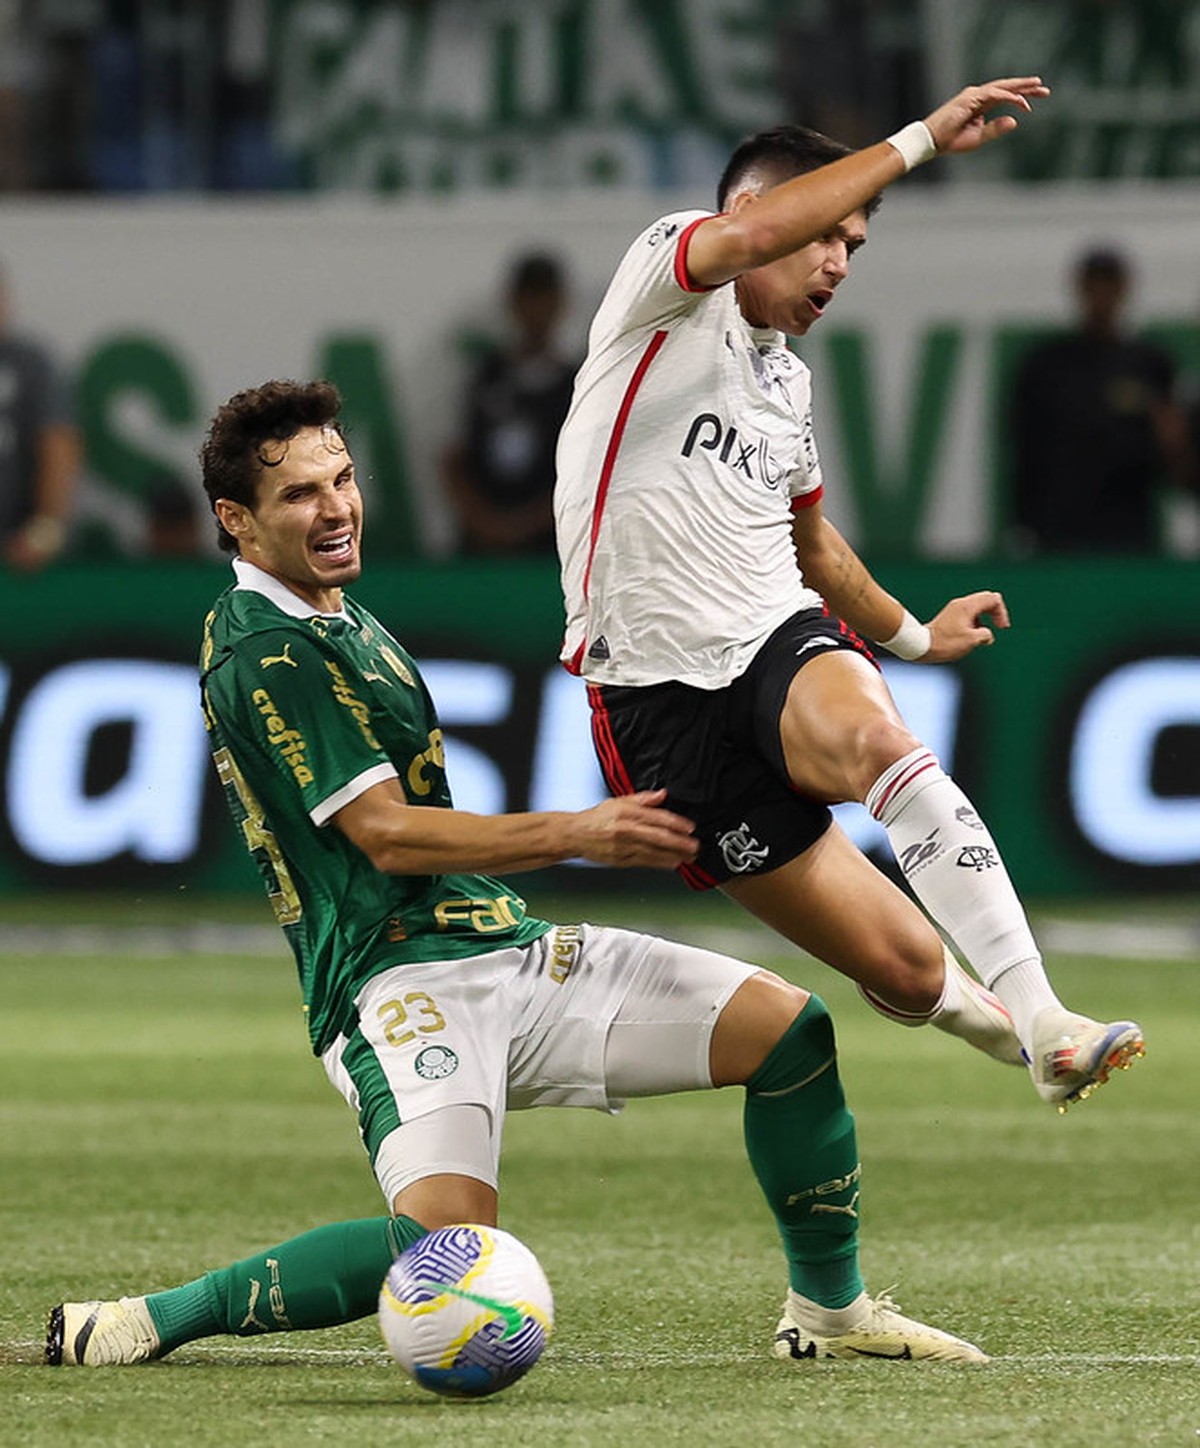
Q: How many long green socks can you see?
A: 2